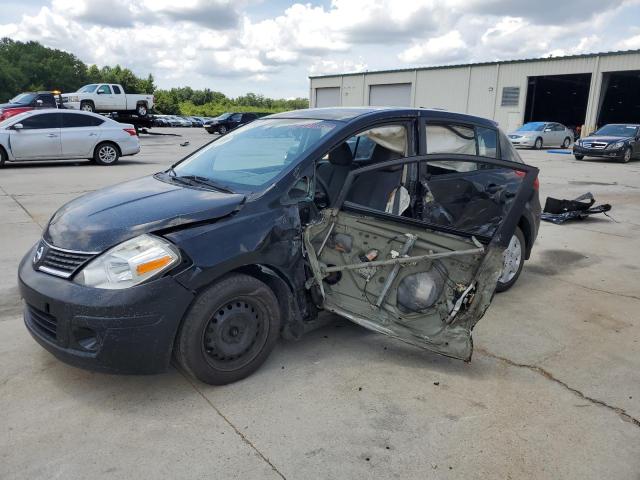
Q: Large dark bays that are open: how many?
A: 2